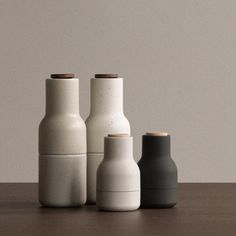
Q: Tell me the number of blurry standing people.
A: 0